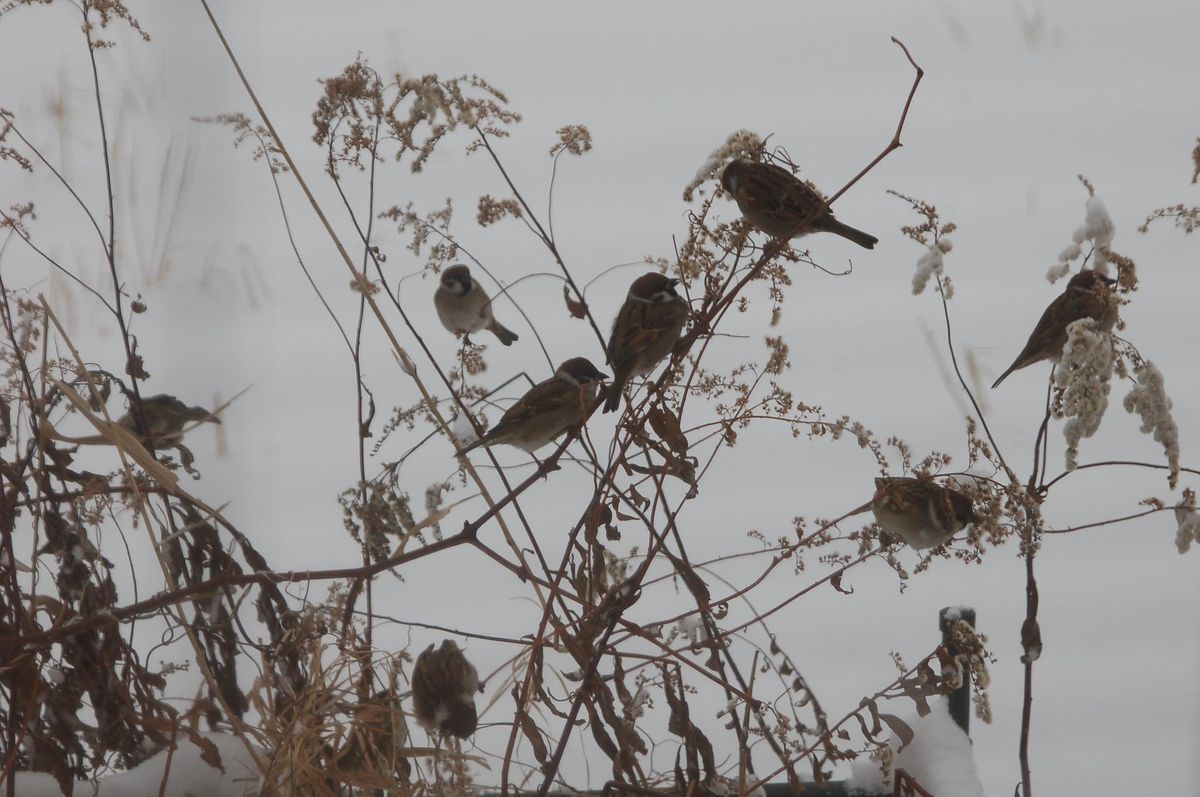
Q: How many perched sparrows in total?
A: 8